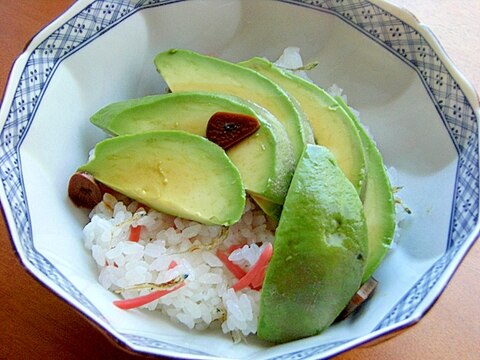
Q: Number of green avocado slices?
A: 6